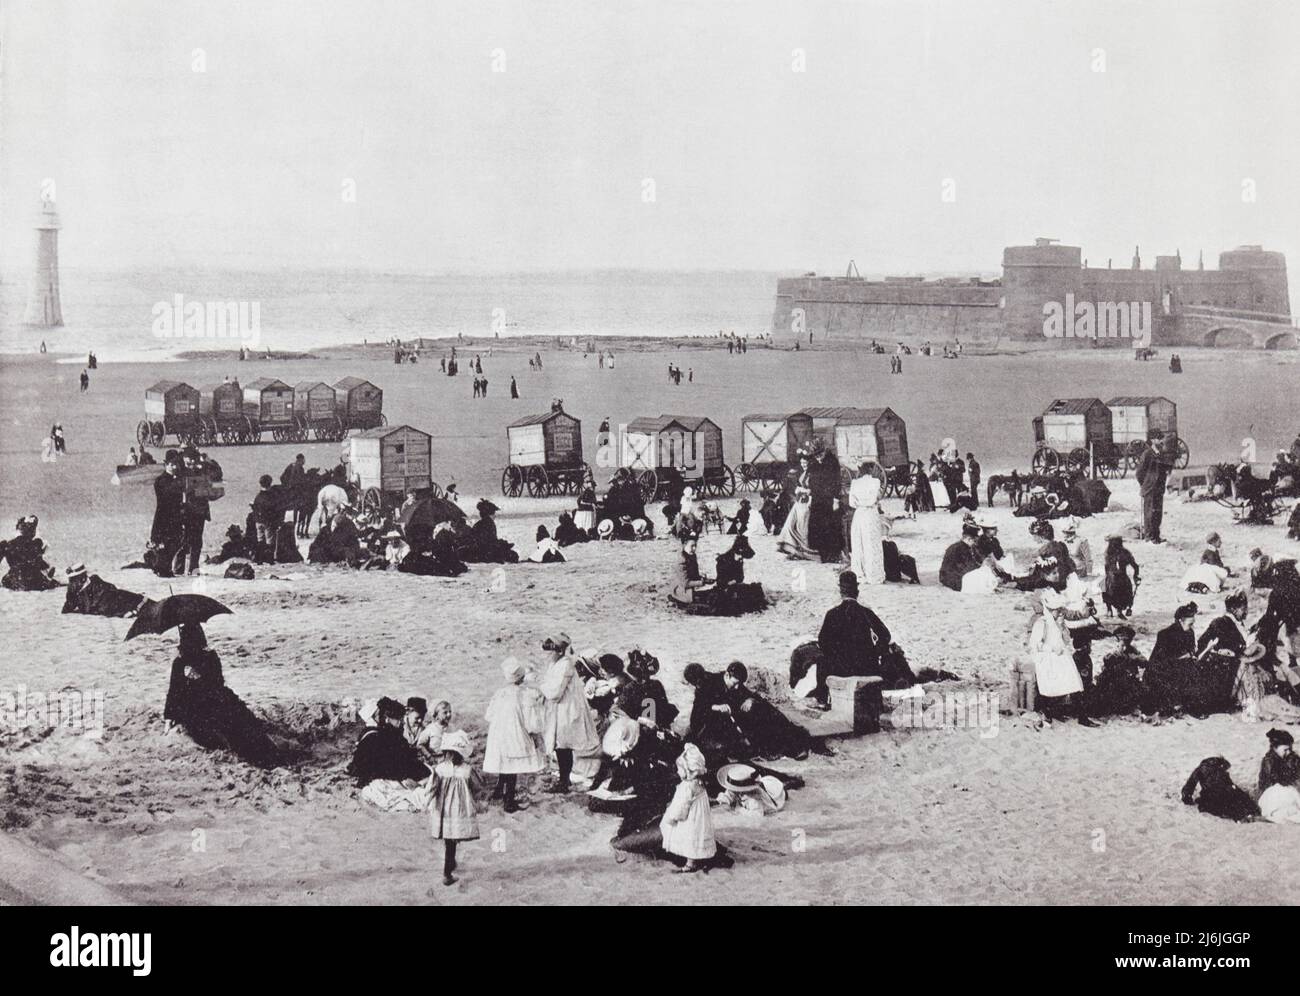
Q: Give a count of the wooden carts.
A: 14